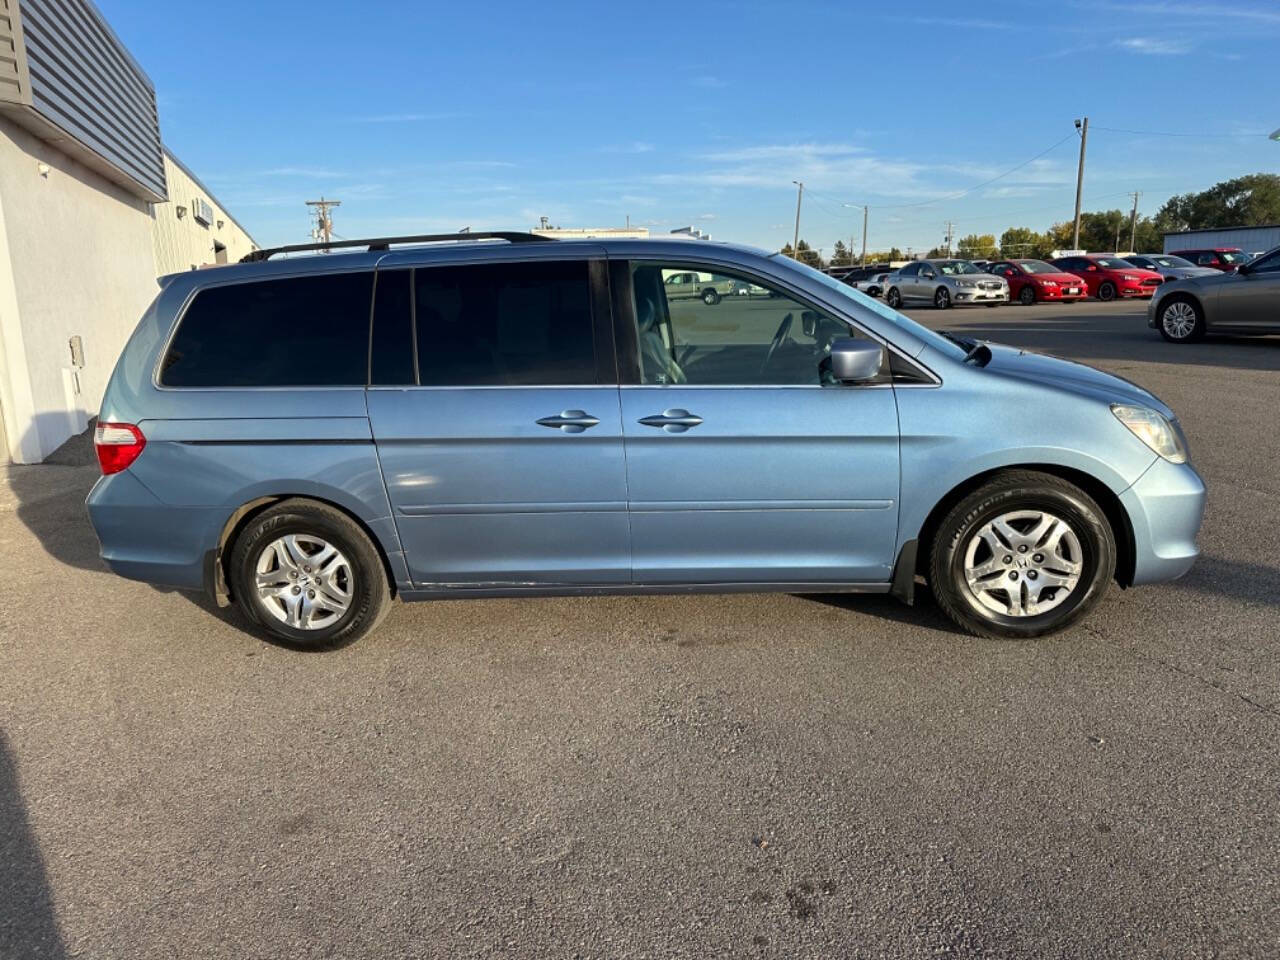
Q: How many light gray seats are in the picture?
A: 1